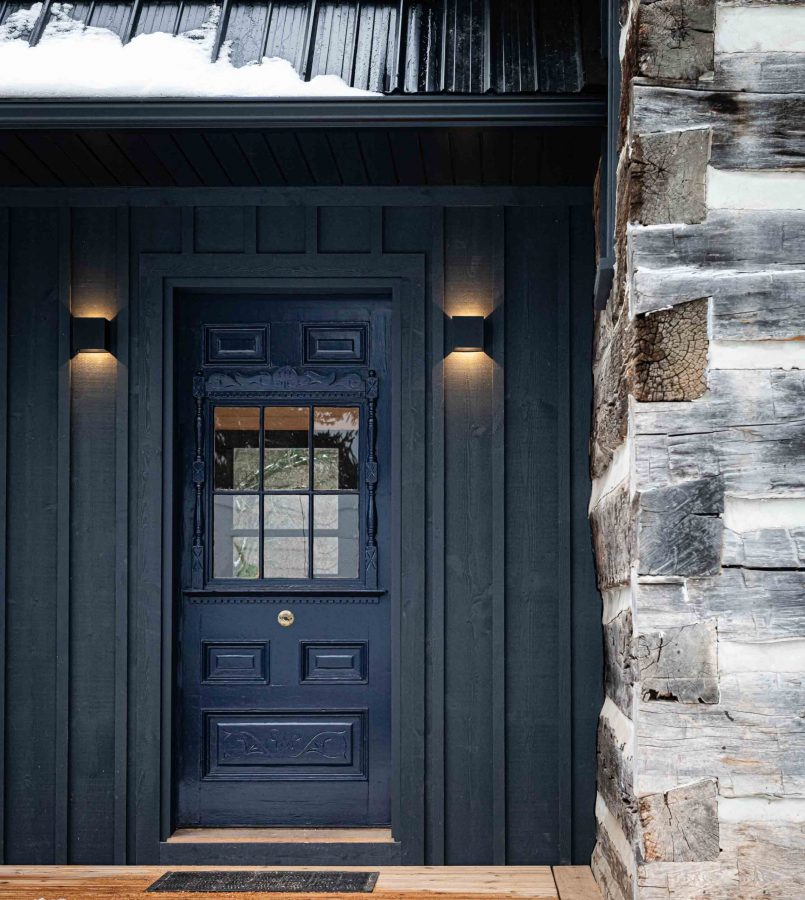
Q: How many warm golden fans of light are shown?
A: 4